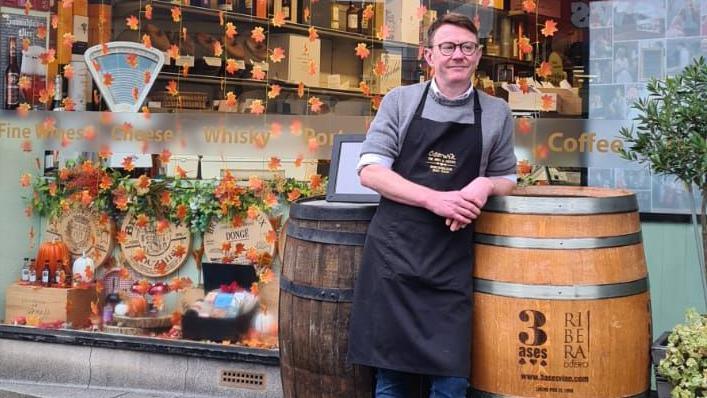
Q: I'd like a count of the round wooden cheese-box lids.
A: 3